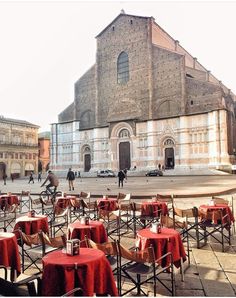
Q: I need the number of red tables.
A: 10